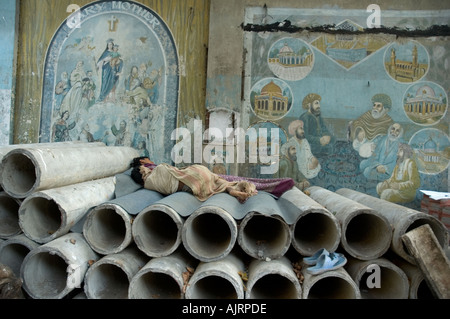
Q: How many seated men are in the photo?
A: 6